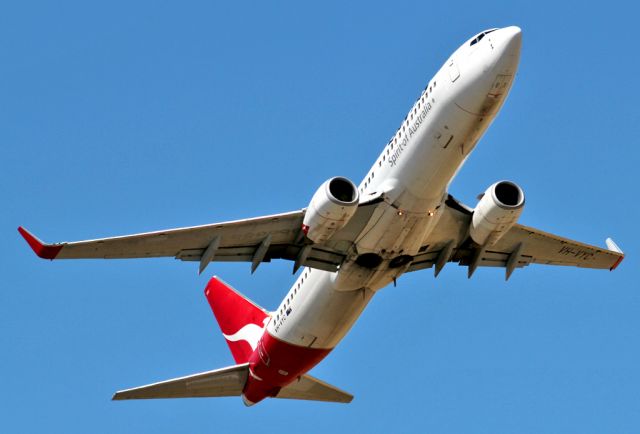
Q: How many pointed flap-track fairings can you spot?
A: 6